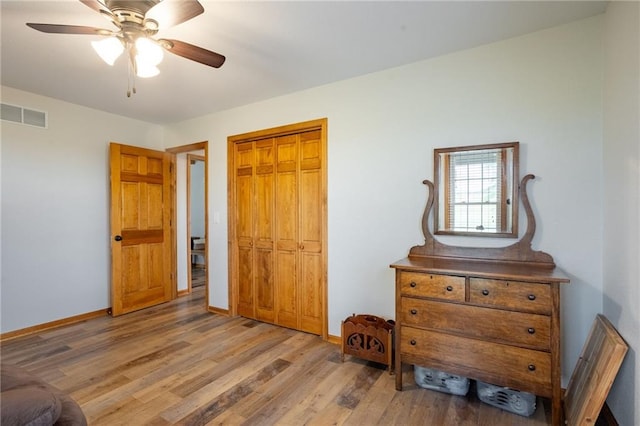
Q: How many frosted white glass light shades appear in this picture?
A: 3